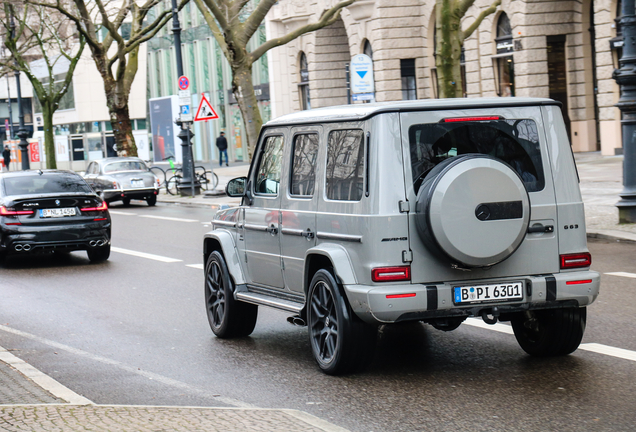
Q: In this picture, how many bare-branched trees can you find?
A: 4